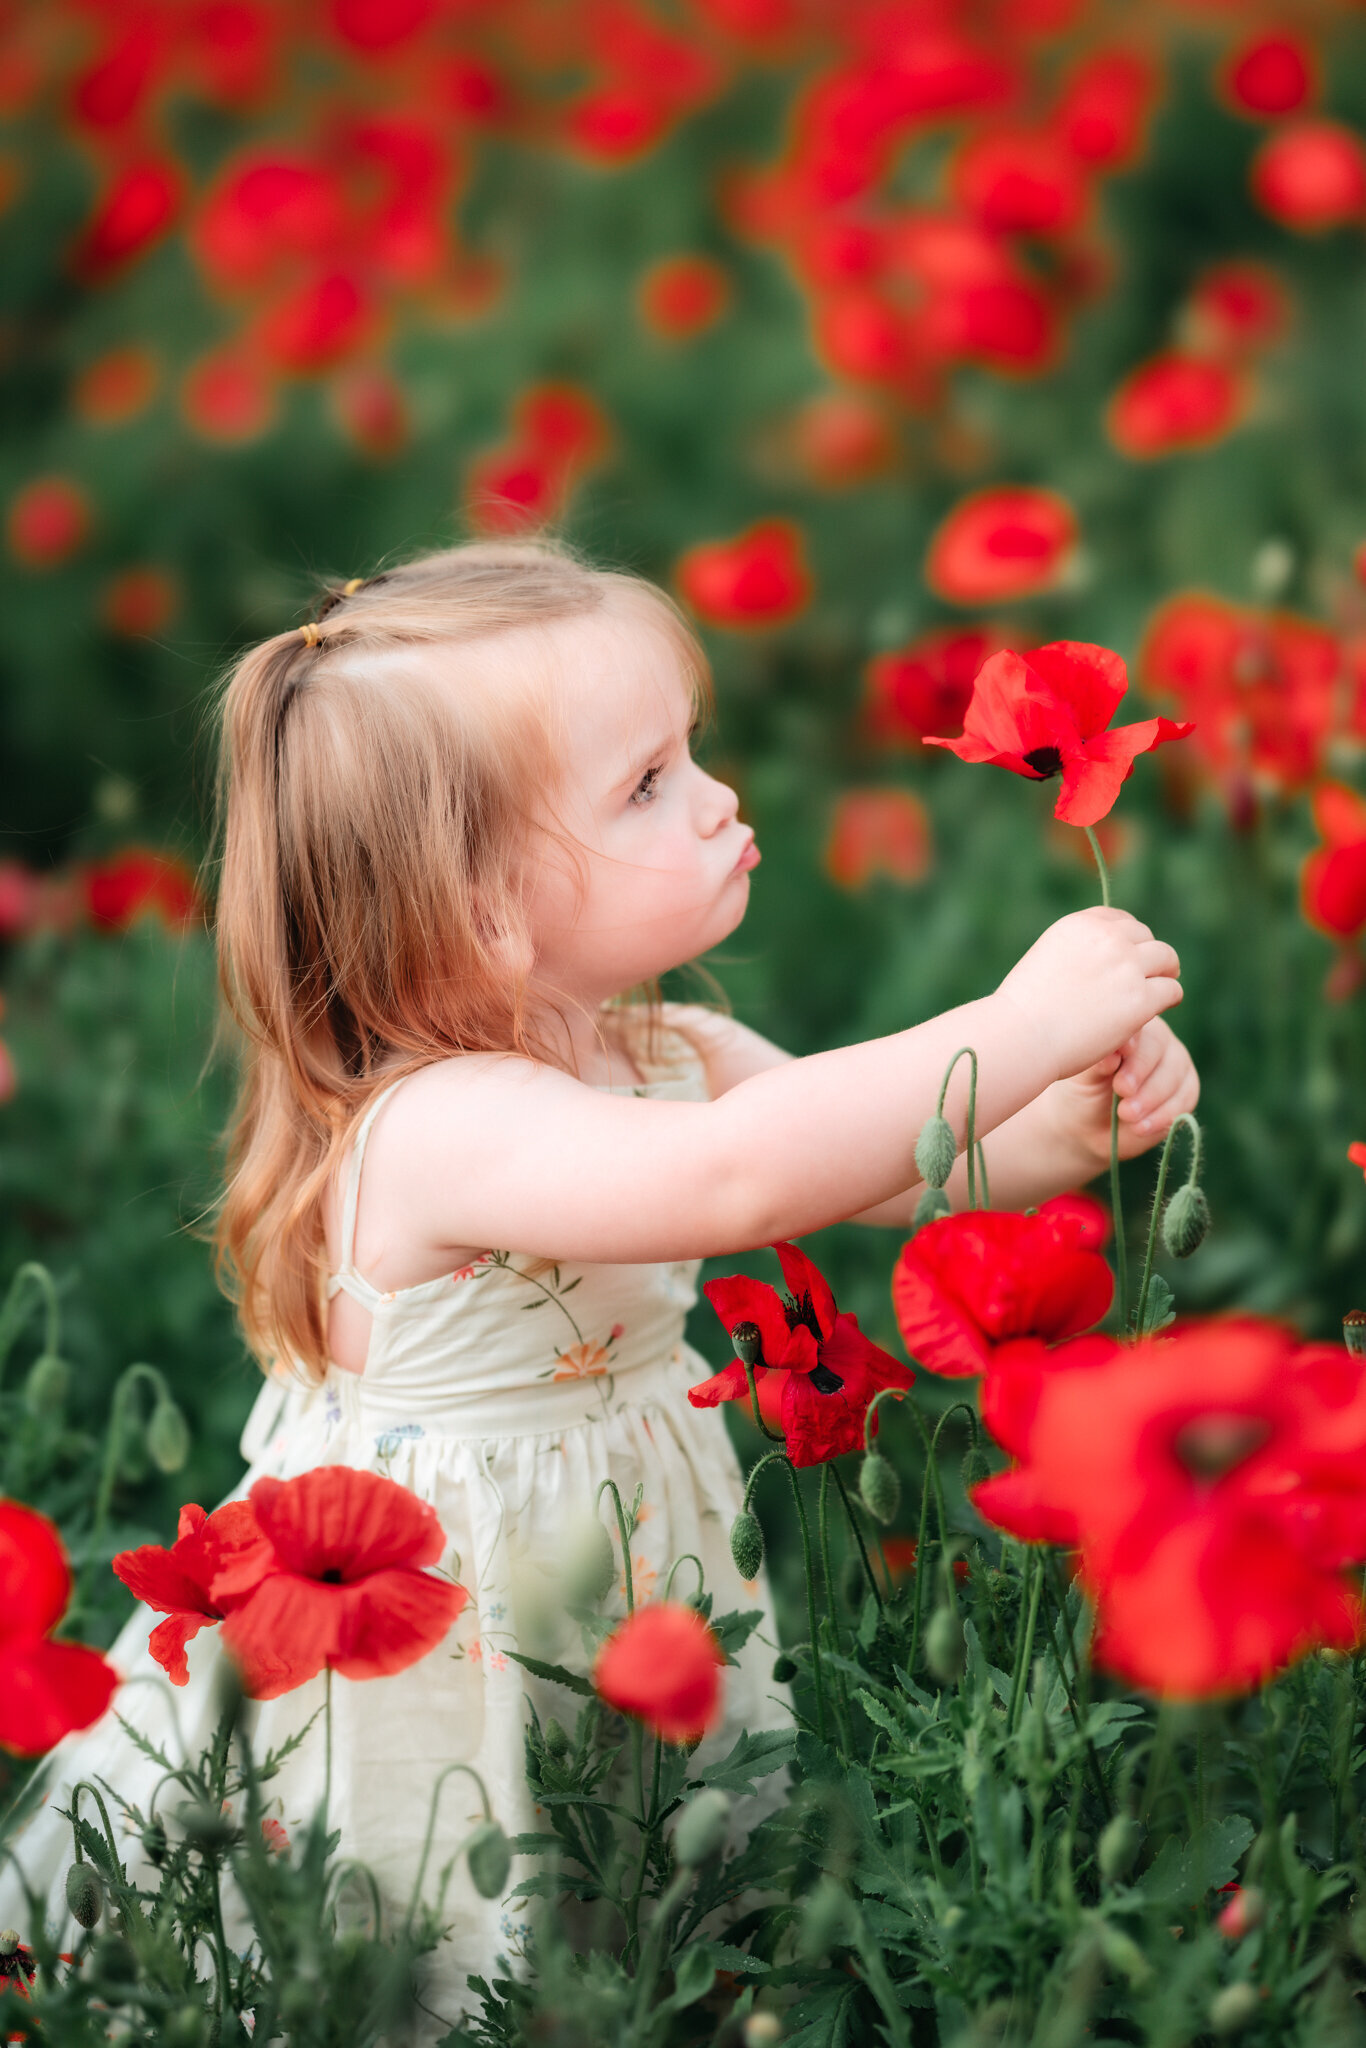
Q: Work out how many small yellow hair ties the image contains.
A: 2